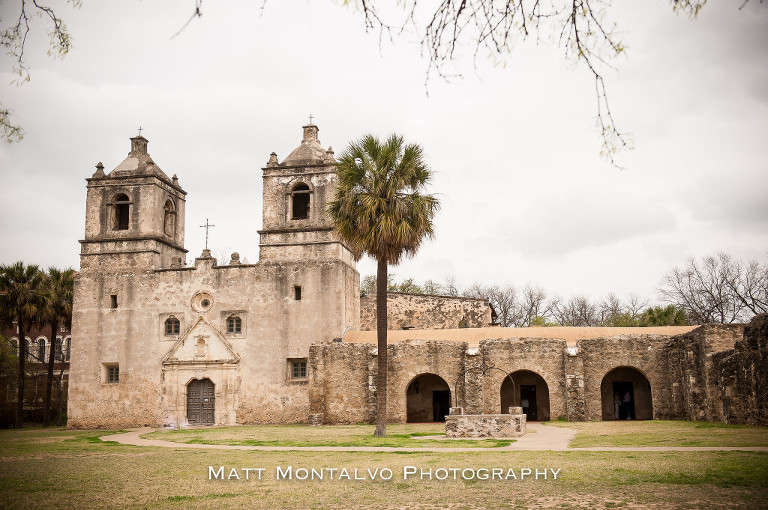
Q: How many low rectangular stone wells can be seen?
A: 1